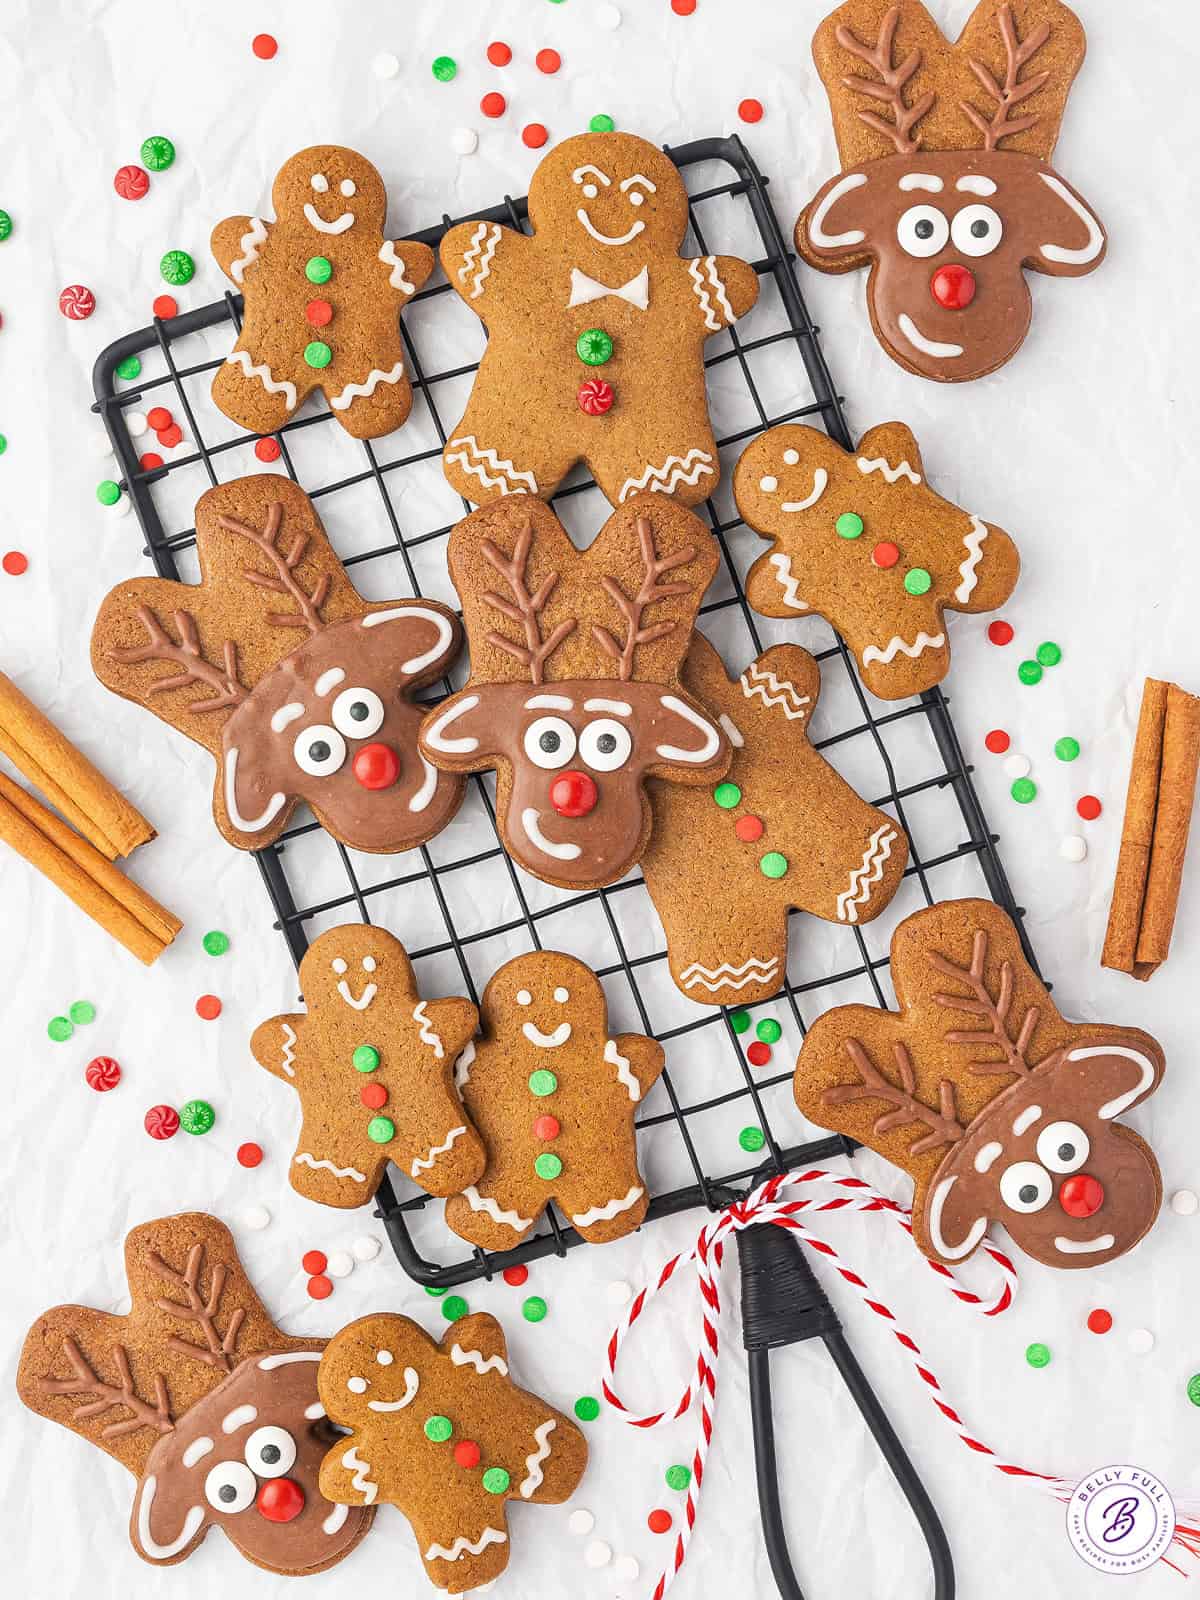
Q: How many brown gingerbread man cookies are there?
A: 7